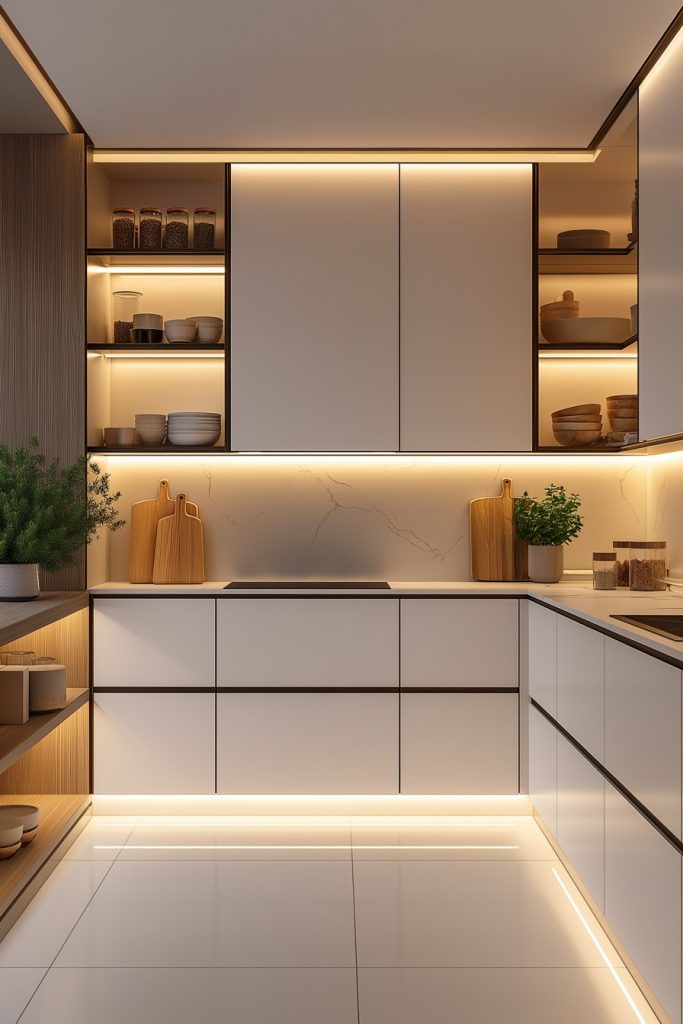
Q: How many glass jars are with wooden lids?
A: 7